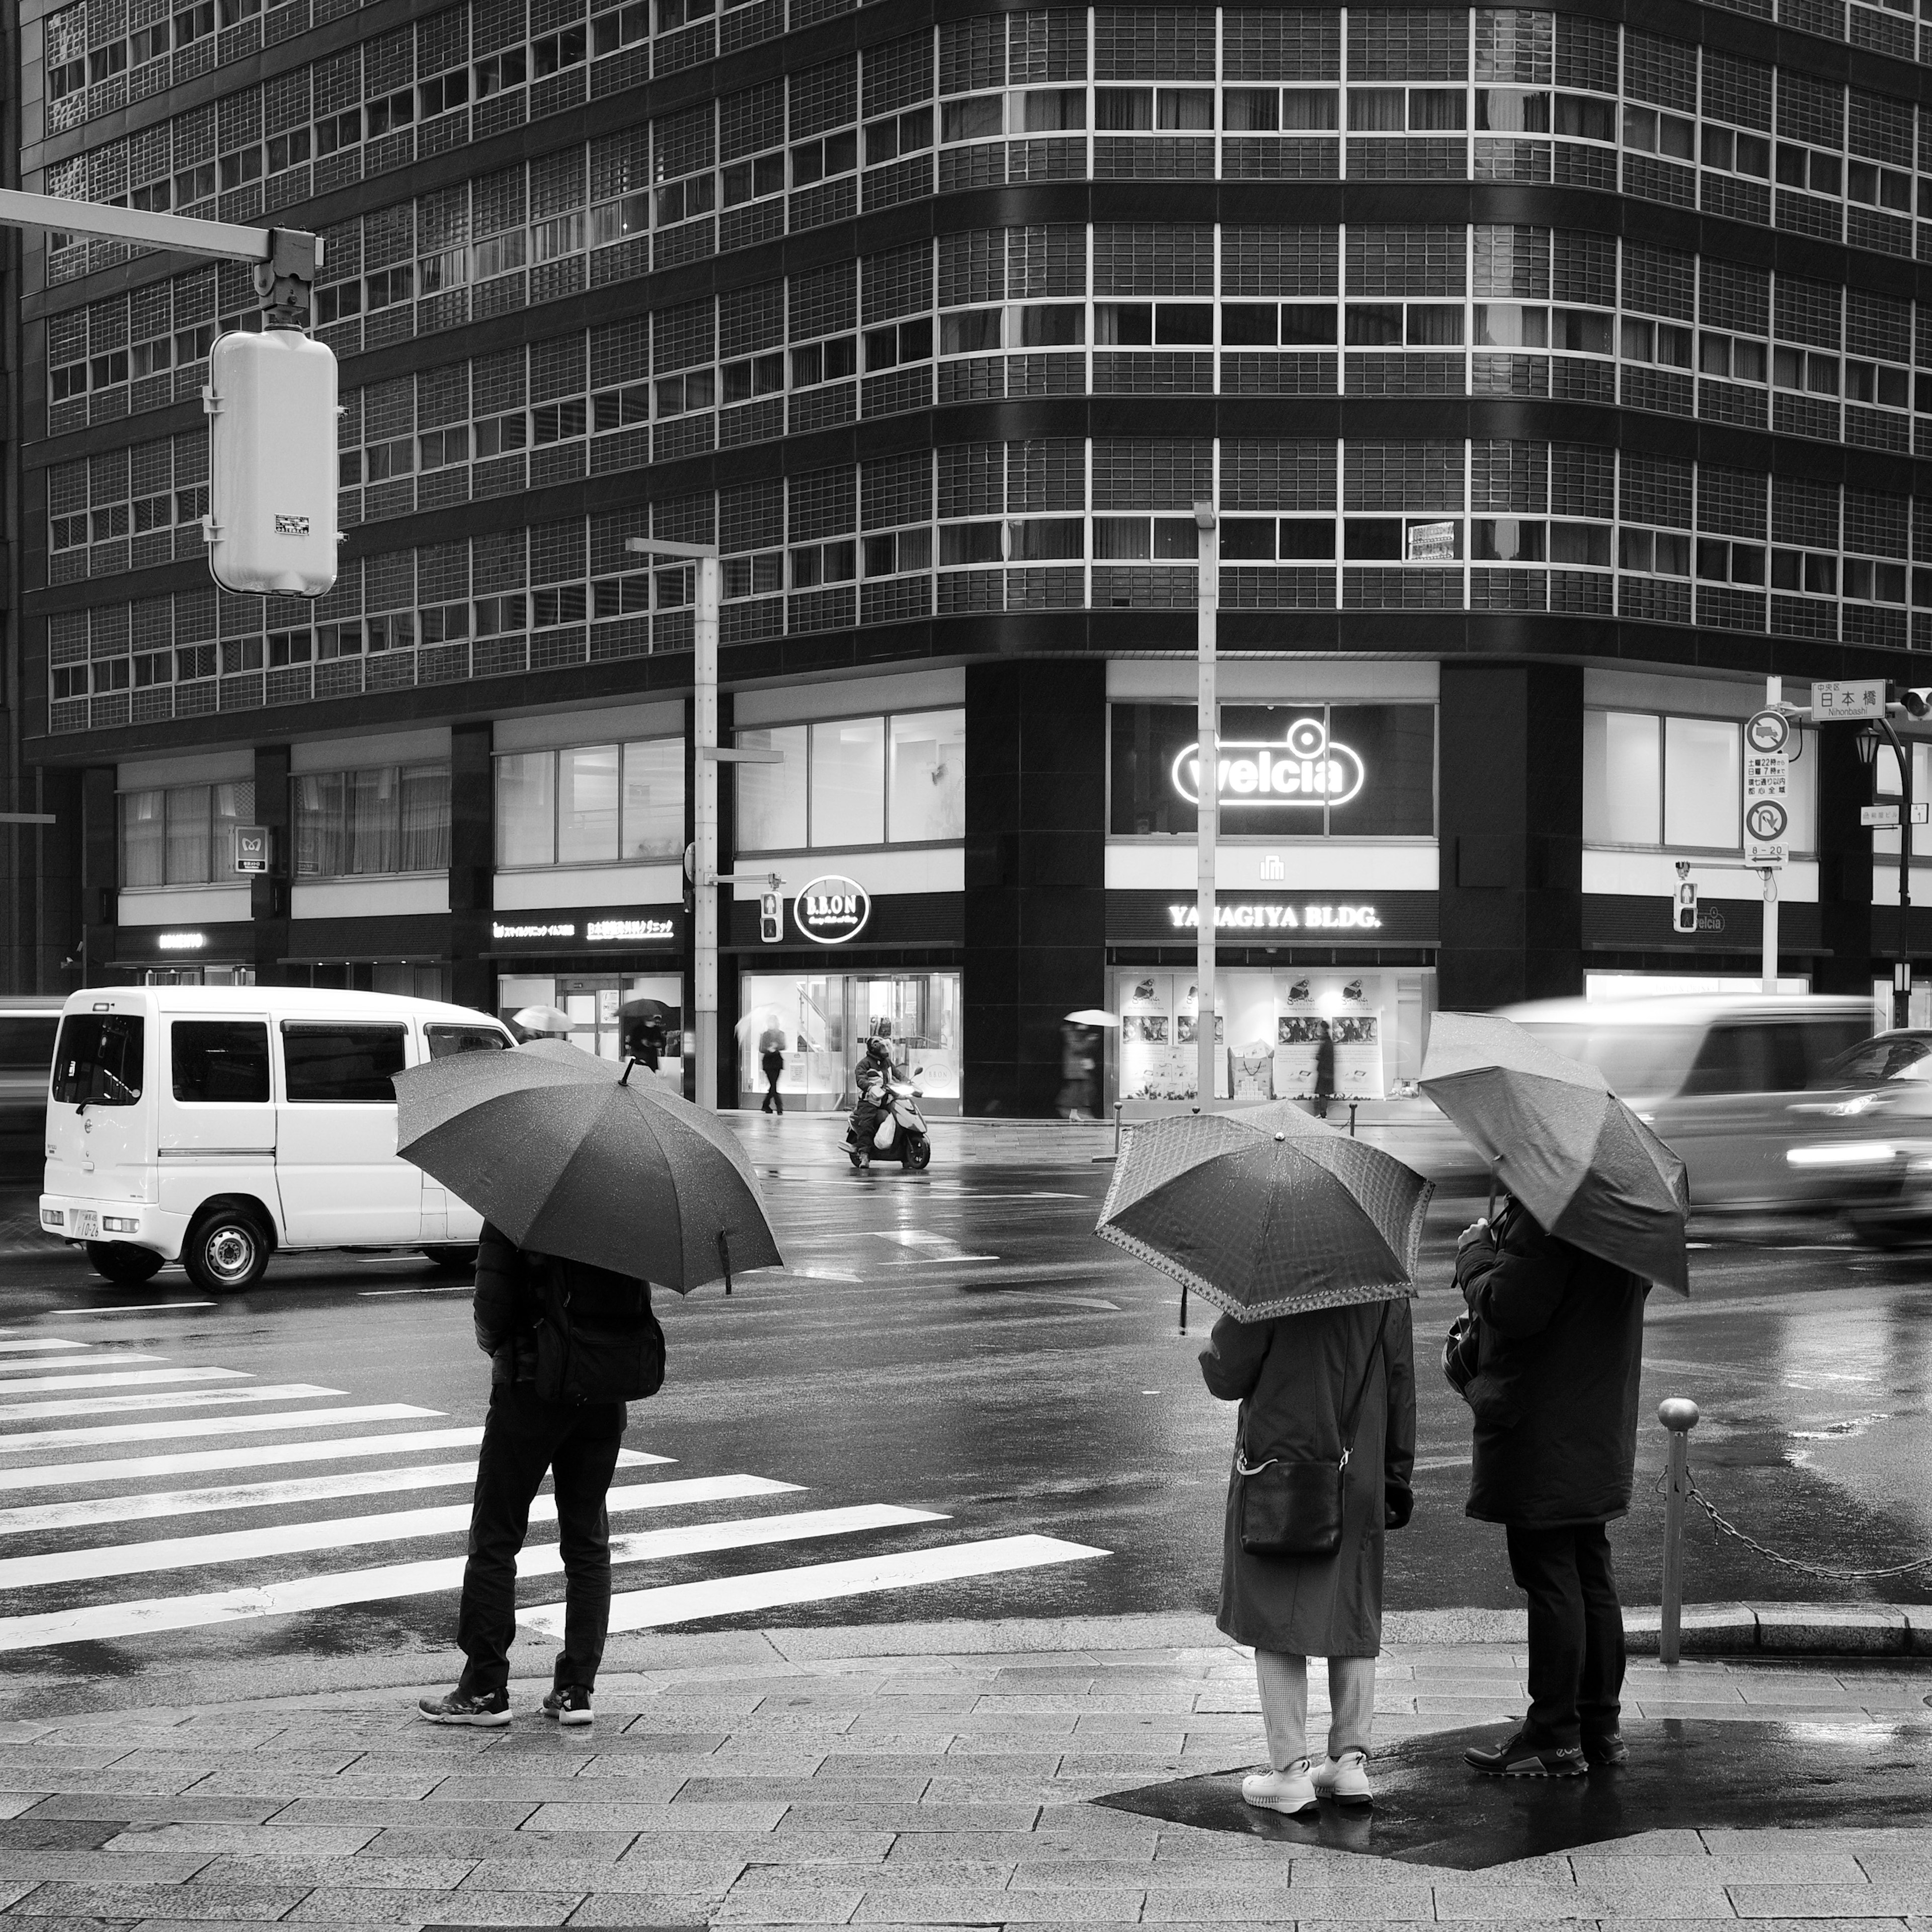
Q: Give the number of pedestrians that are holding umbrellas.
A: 7